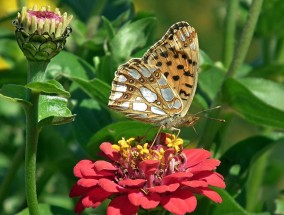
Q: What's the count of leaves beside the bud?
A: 3